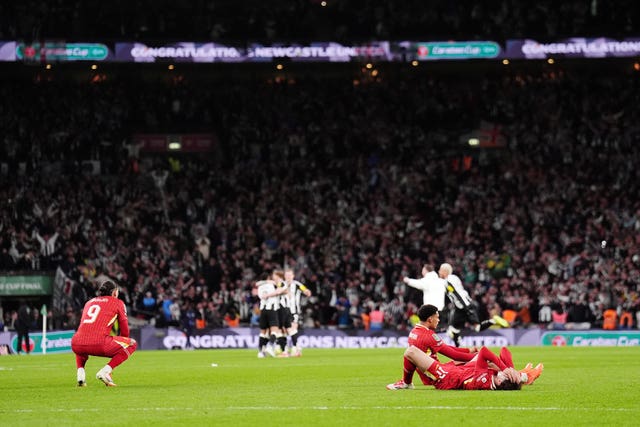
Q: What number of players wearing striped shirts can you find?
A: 4